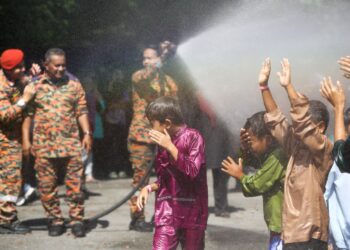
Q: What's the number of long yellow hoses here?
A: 0